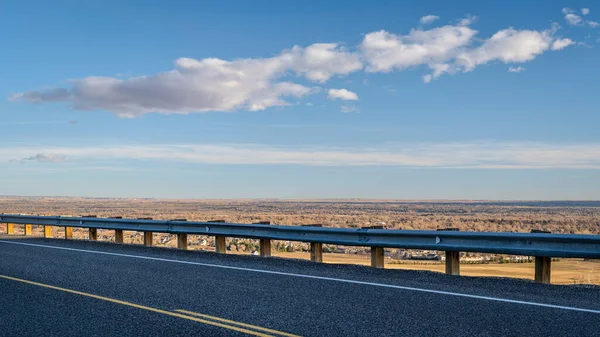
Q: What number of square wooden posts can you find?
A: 14